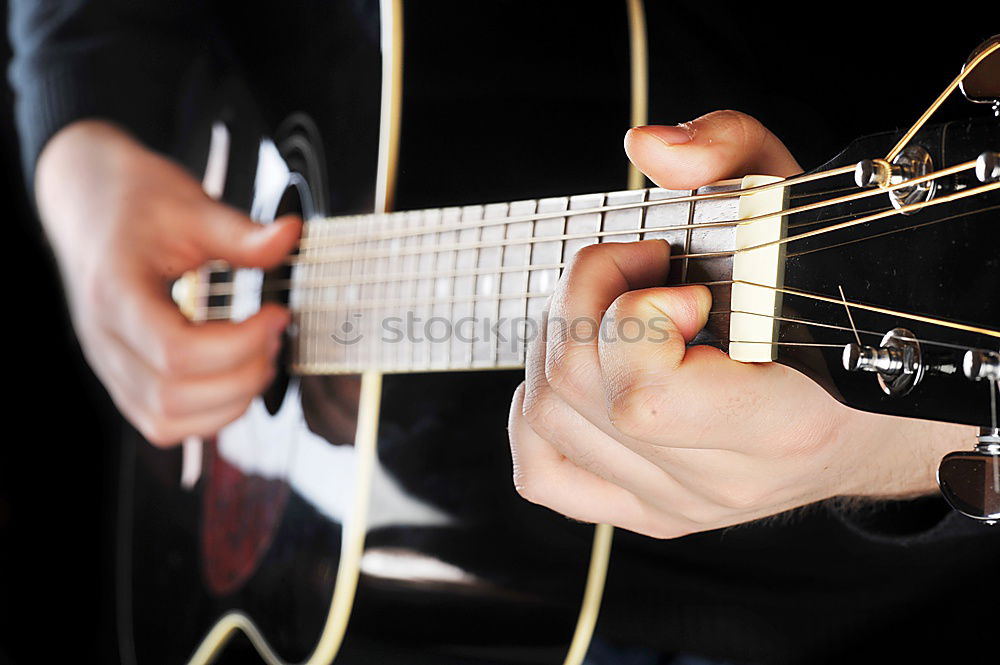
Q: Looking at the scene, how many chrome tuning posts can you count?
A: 4